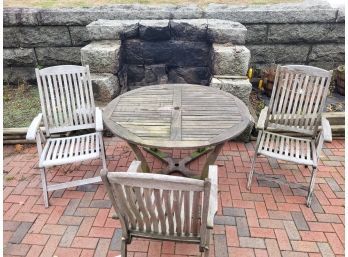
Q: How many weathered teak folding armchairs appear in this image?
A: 3